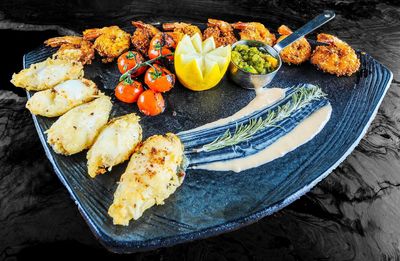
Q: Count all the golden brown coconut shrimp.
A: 8